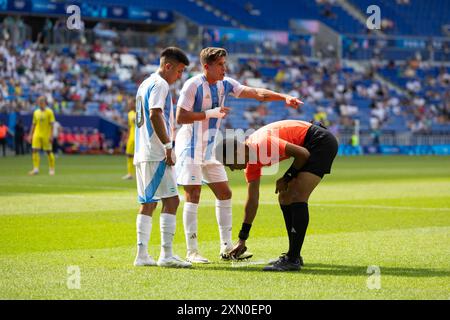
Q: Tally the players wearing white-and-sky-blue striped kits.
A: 2